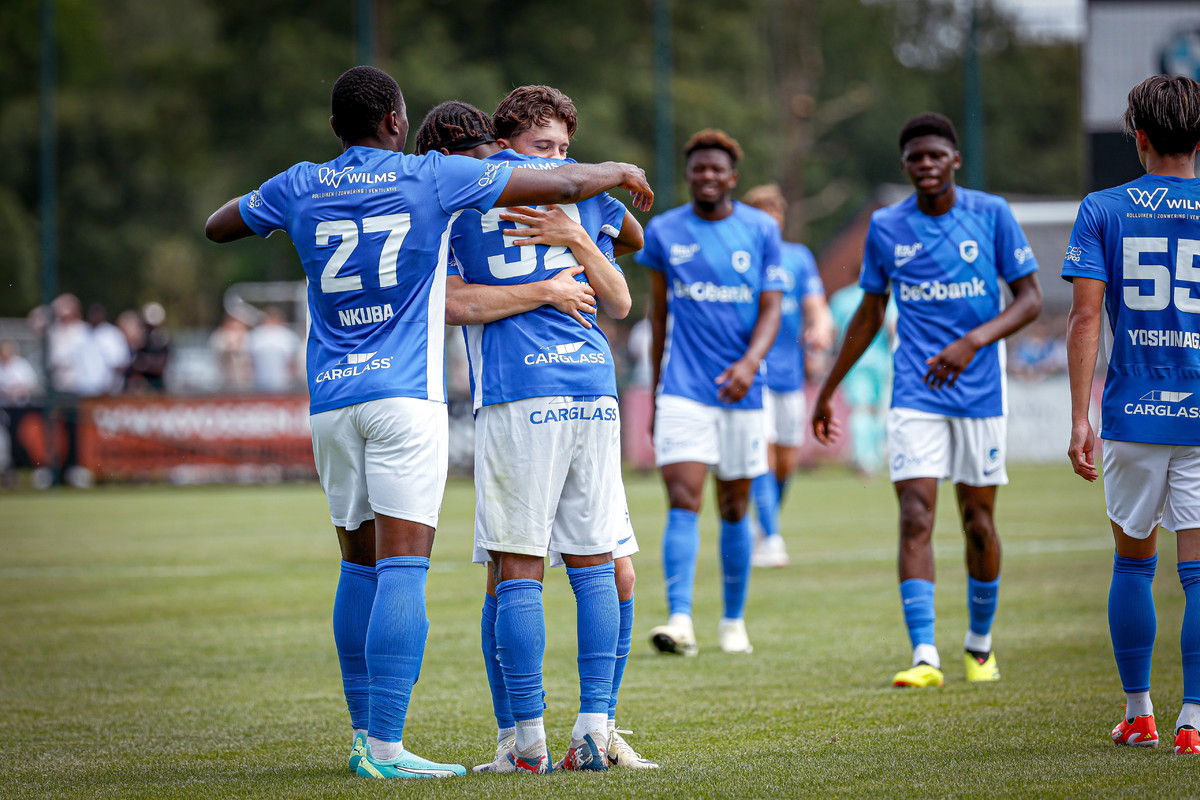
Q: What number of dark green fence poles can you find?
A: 4